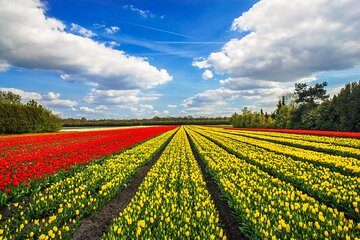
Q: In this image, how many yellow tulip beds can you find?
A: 7